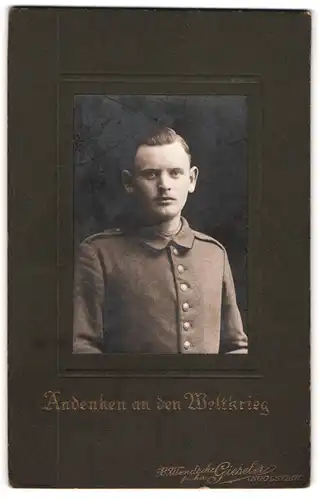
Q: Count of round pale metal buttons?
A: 6